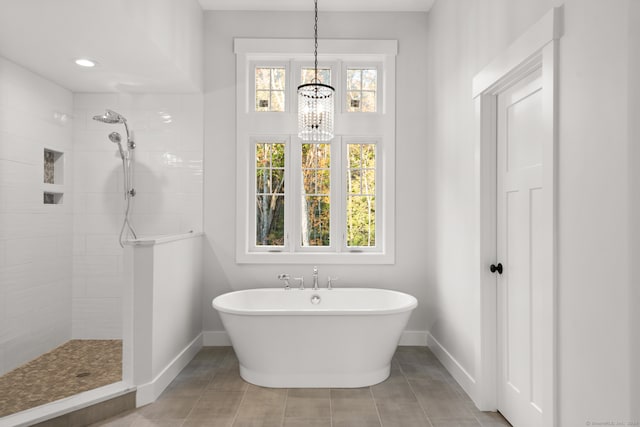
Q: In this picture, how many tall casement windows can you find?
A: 3